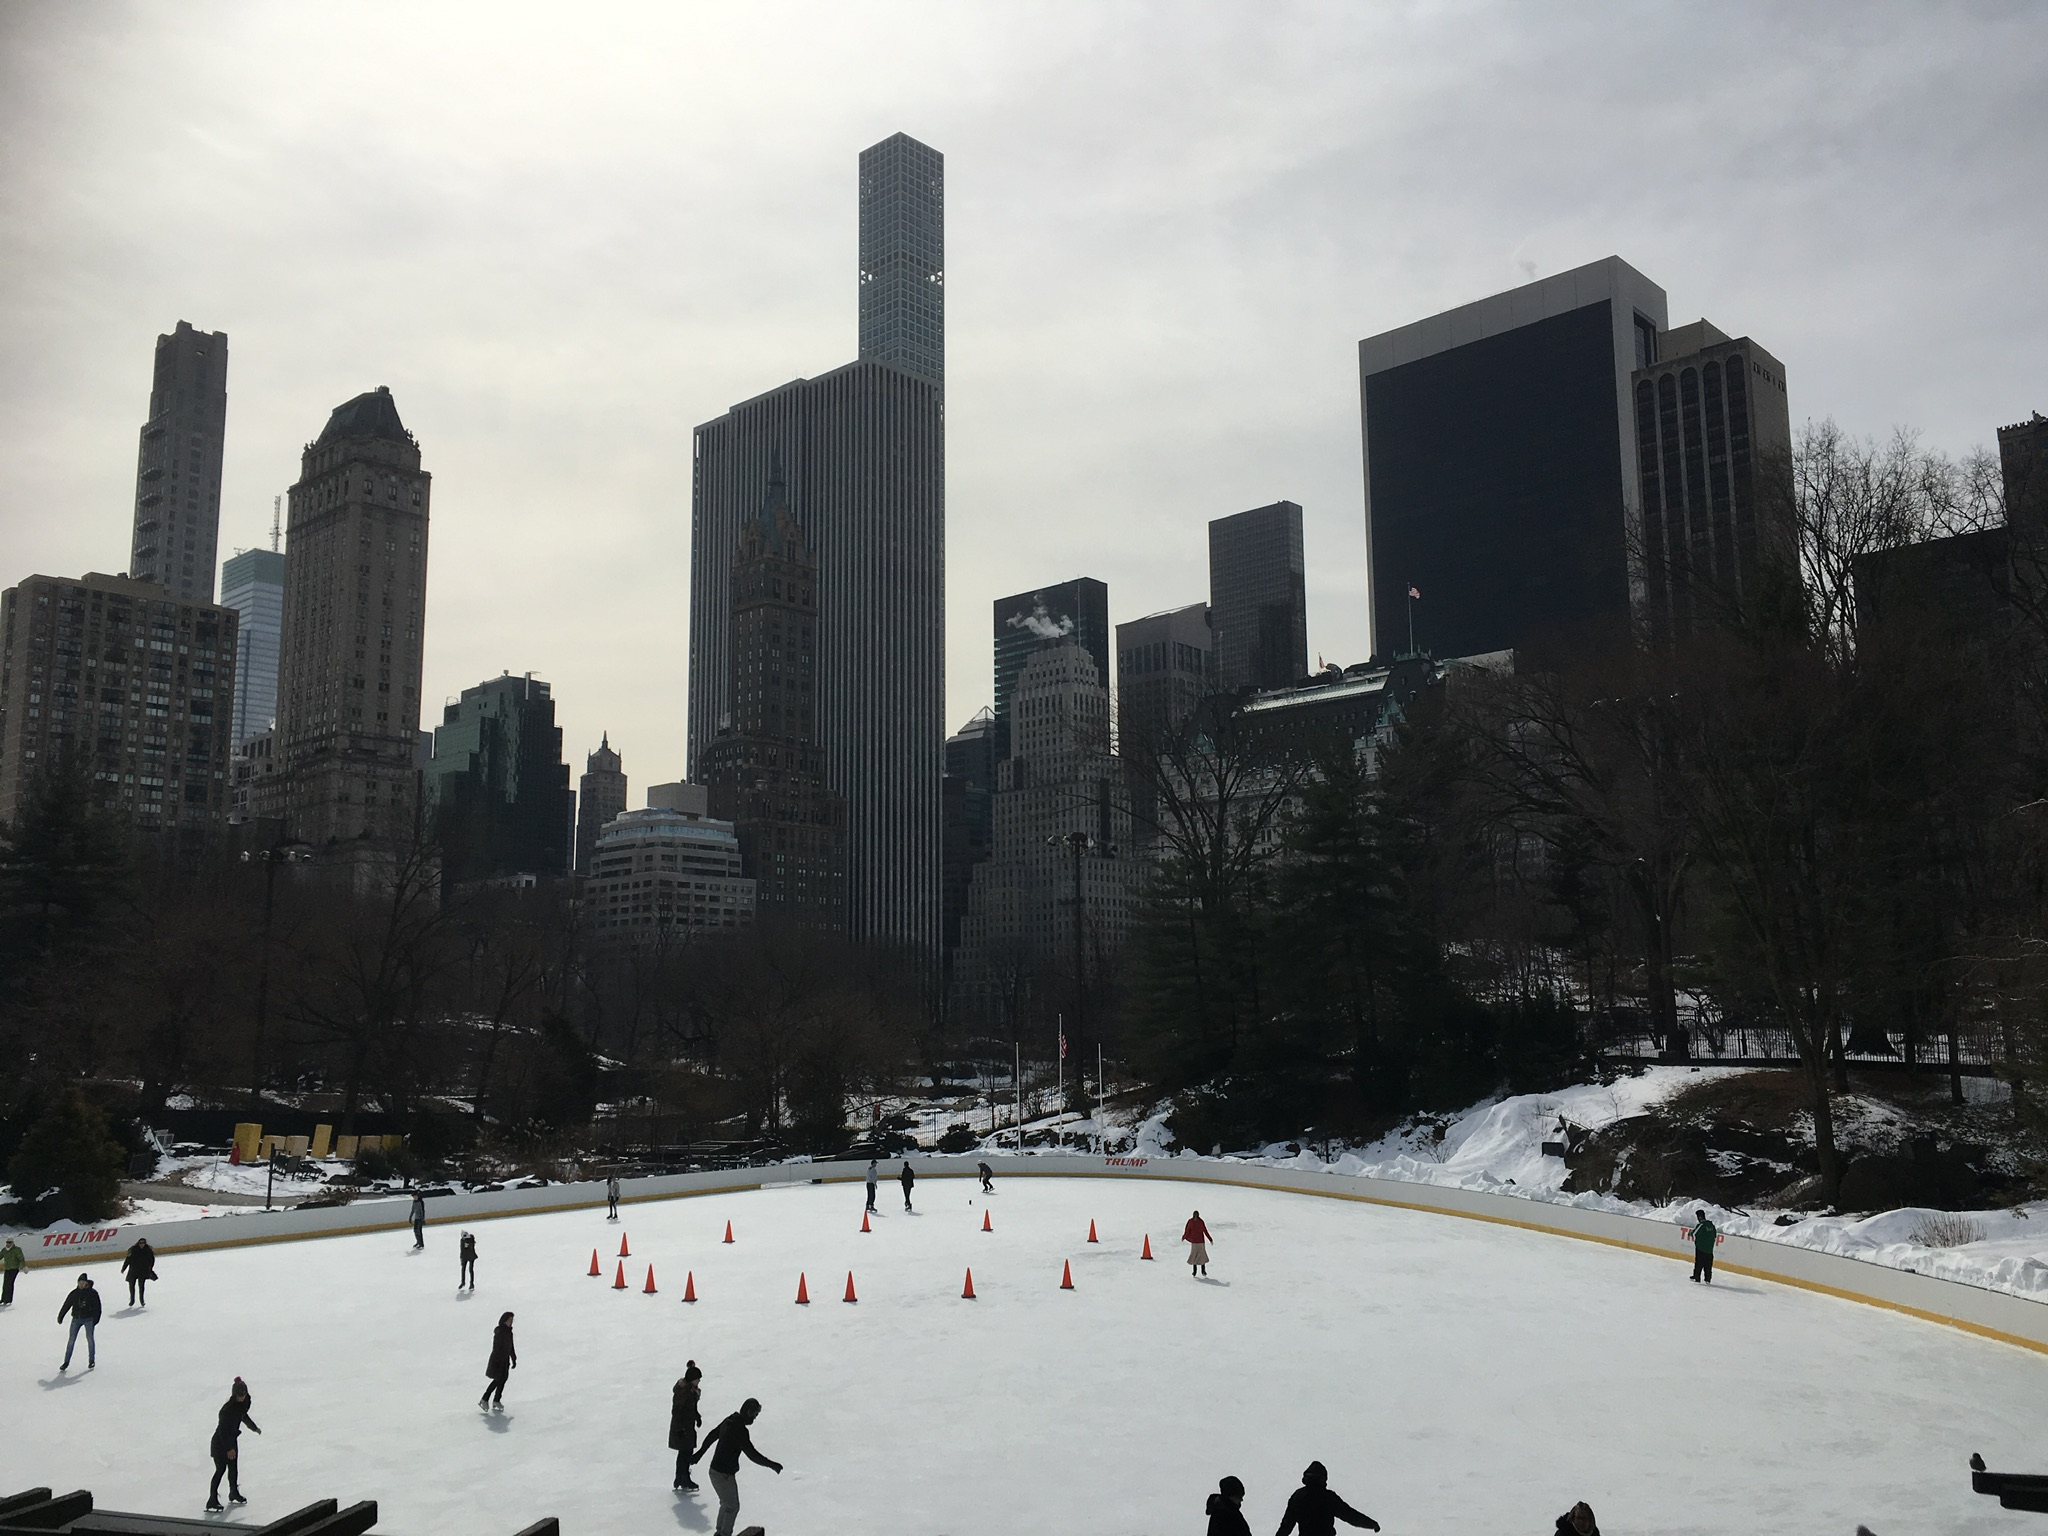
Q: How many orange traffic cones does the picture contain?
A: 14